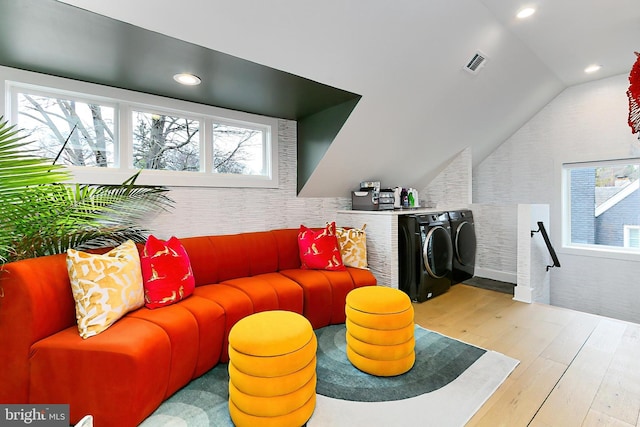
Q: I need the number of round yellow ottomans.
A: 2